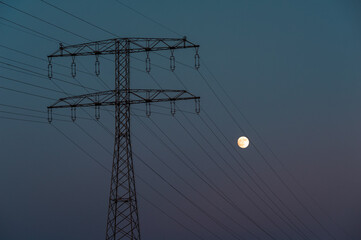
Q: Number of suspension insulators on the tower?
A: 12